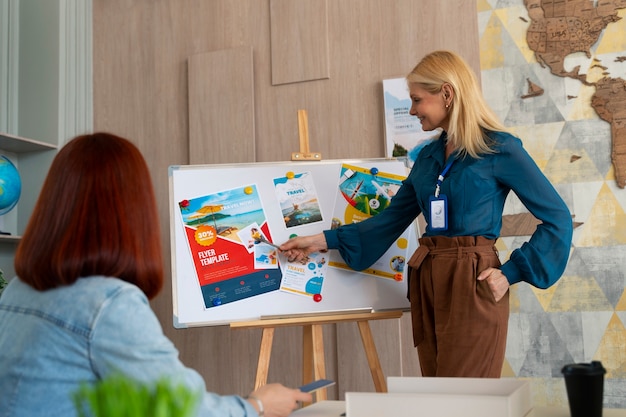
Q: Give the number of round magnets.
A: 8